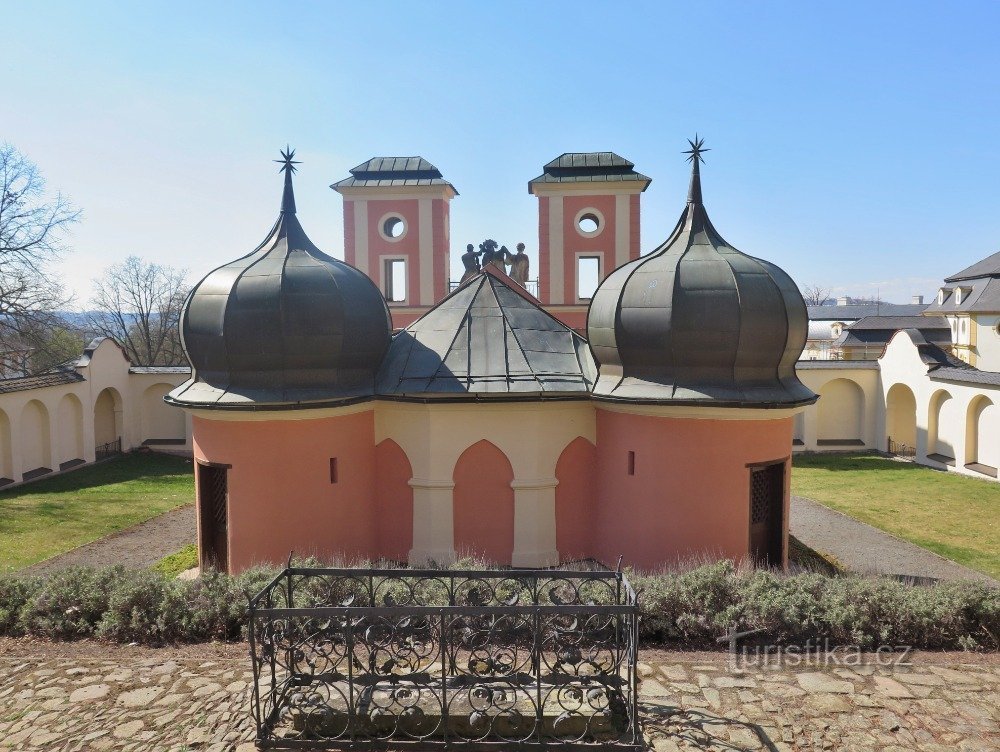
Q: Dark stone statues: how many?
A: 3